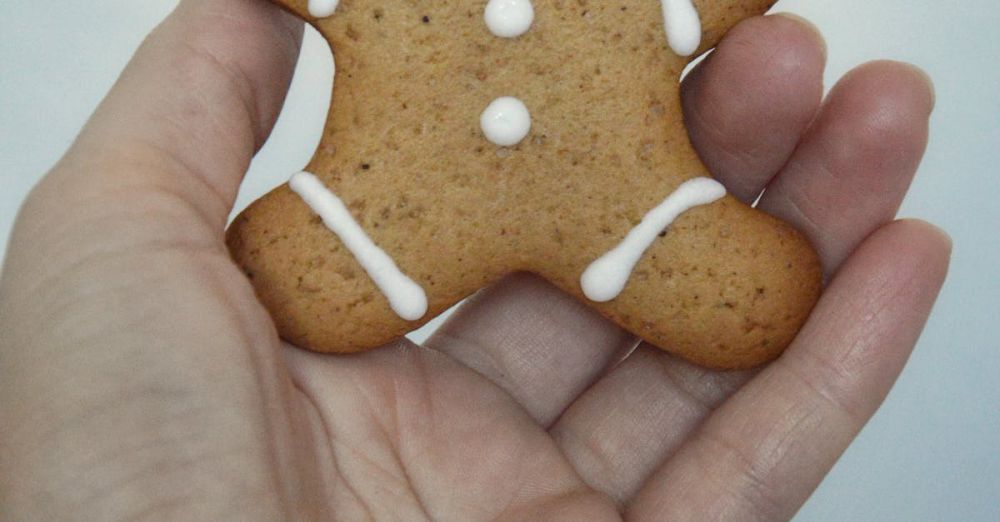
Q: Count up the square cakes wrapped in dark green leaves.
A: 0